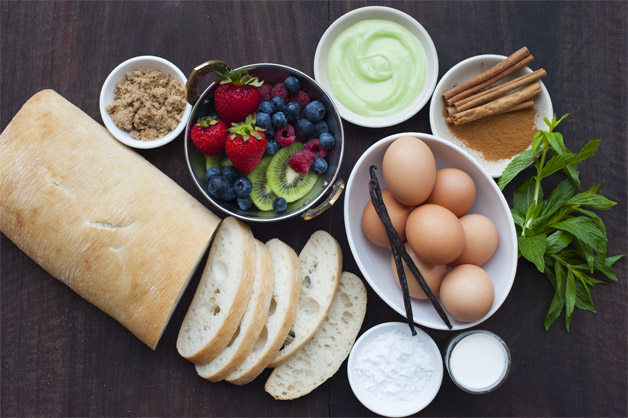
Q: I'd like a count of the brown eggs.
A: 7